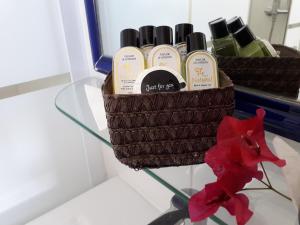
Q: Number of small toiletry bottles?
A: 5